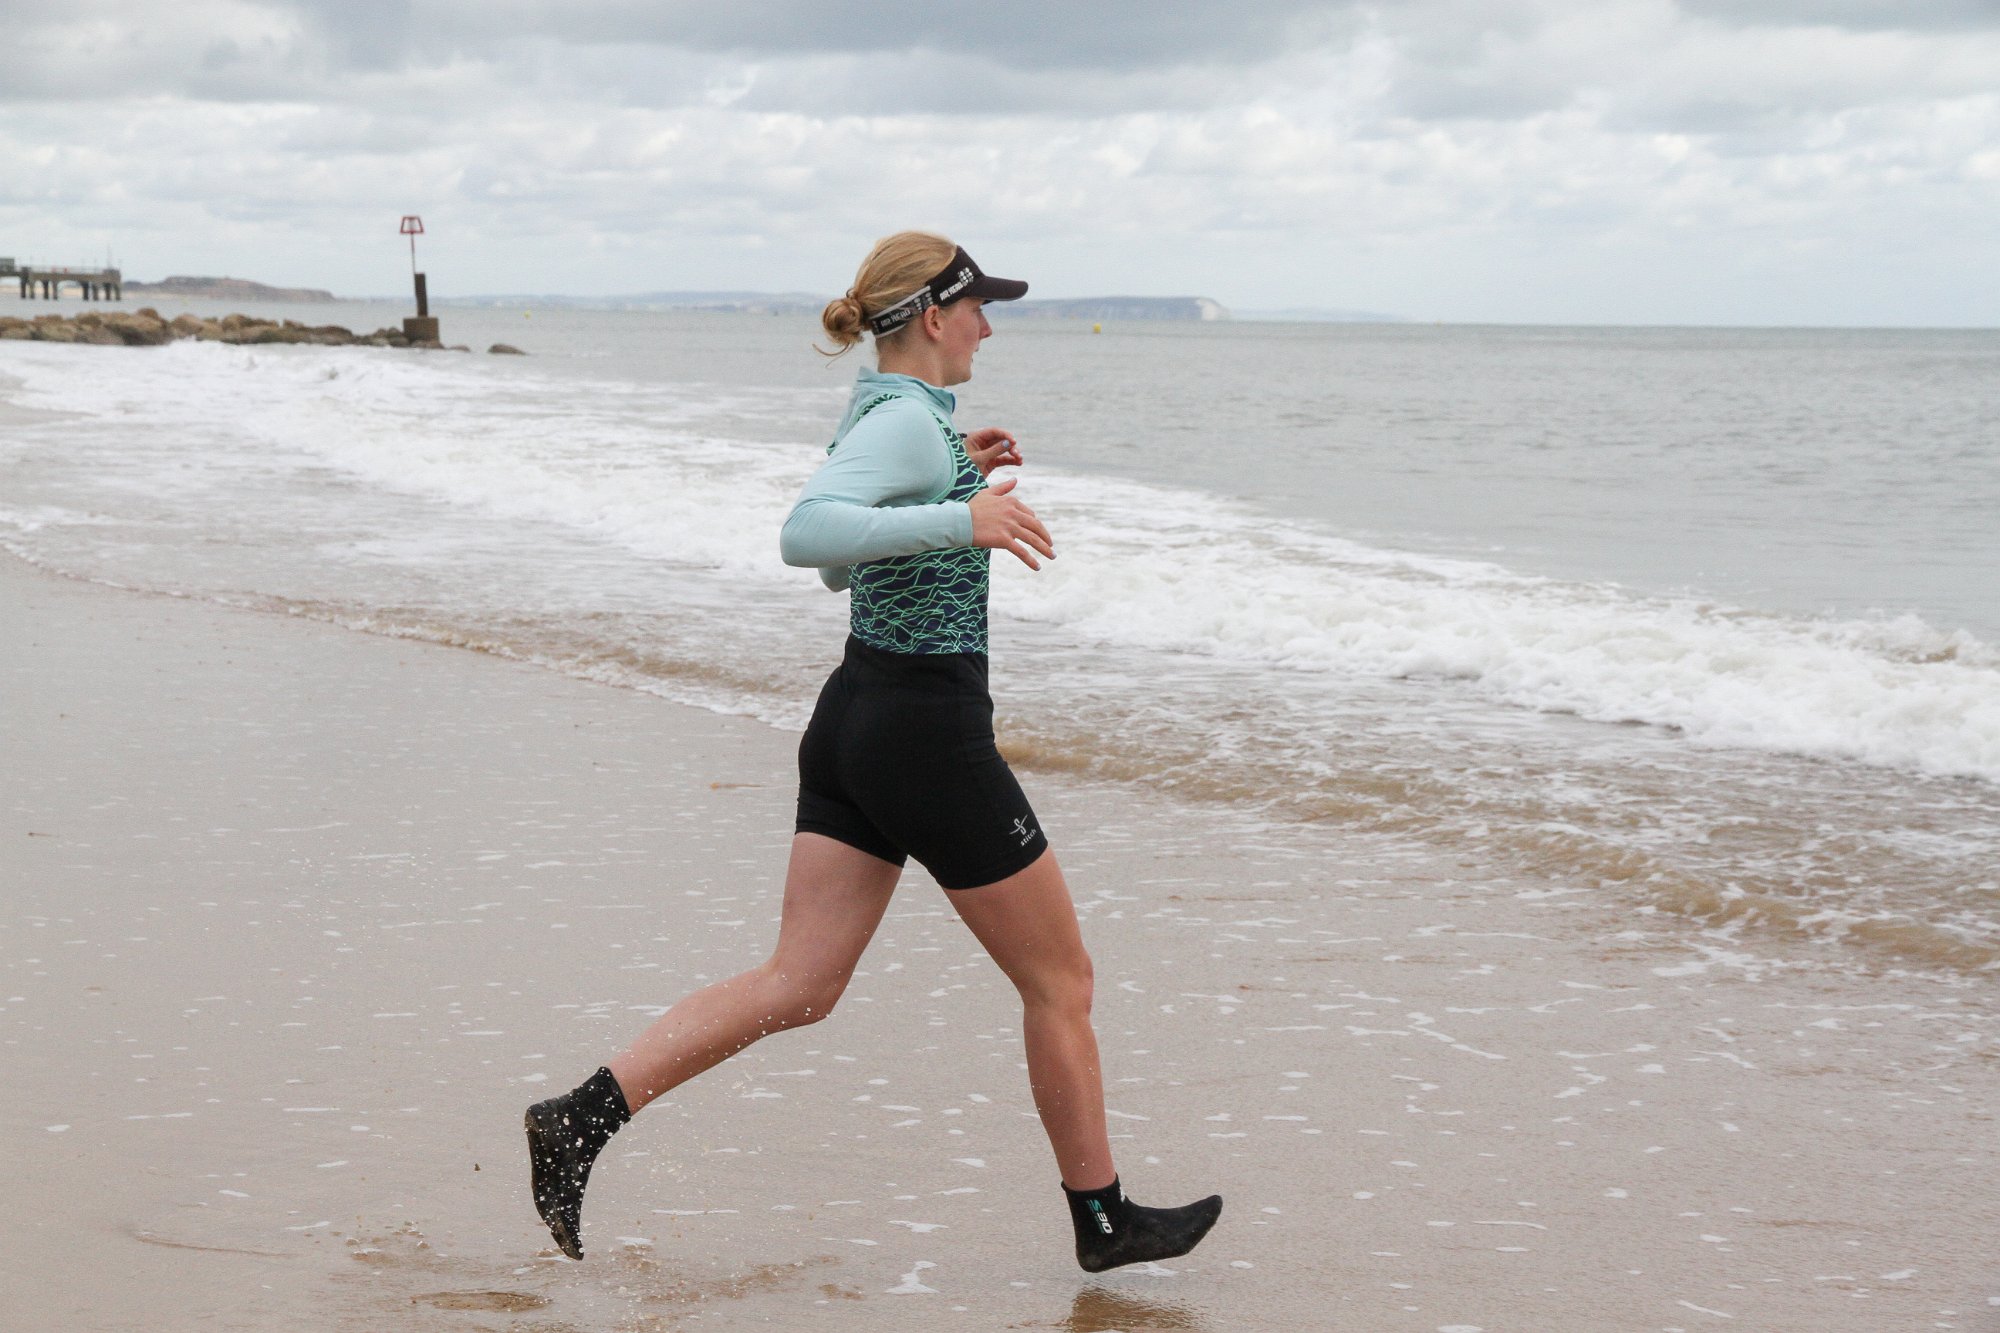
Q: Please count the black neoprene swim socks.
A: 2